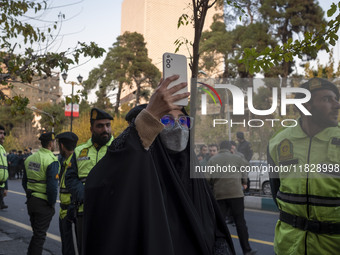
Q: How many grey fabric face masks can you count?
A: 1